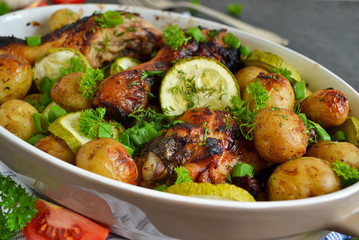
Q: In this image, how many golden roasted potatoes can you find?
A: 12